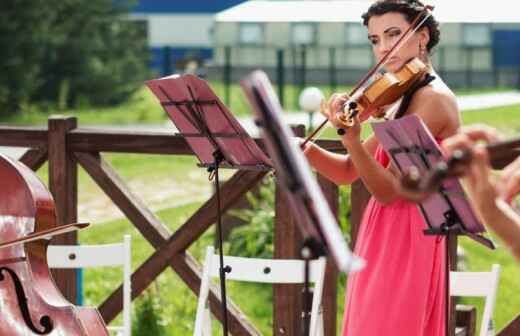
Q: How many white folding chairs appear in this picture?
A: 3